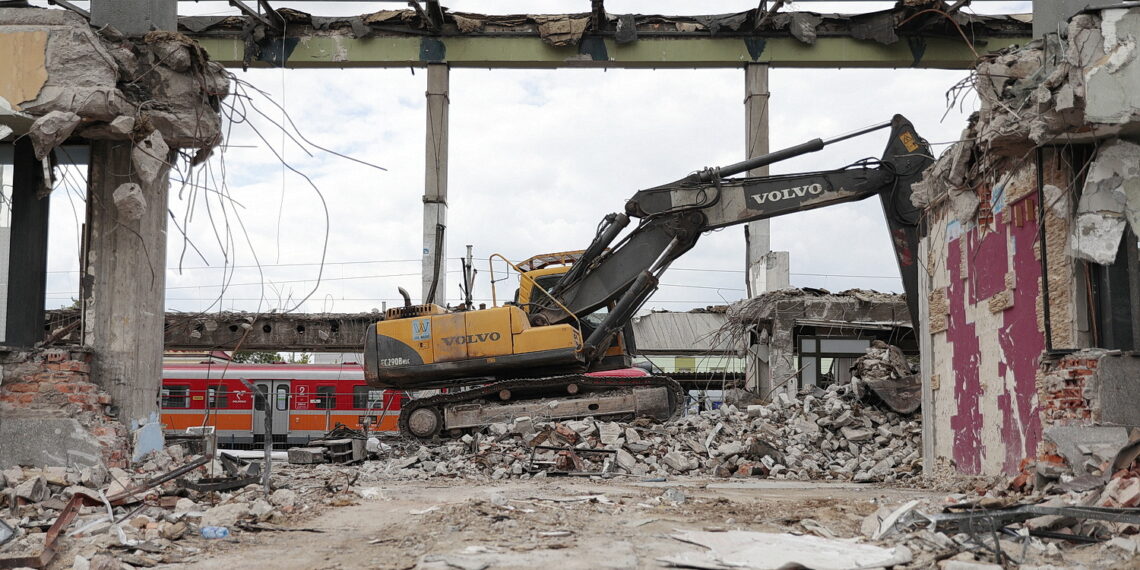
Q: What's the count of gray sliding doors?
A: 2